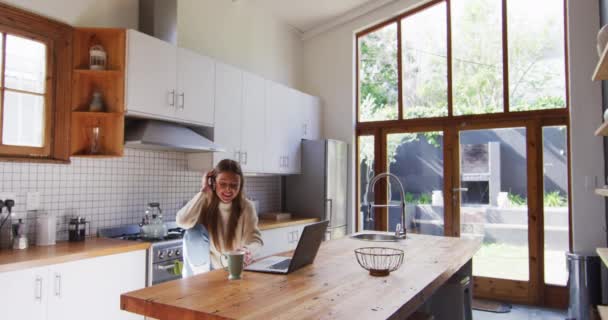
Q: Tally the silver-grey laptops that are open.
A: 1